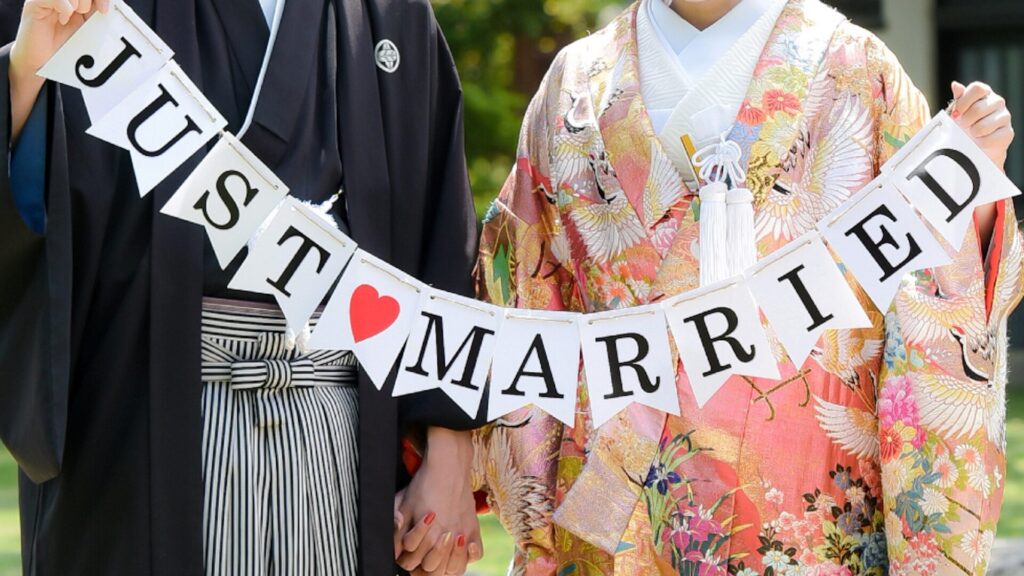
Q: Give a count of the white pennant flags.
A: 12